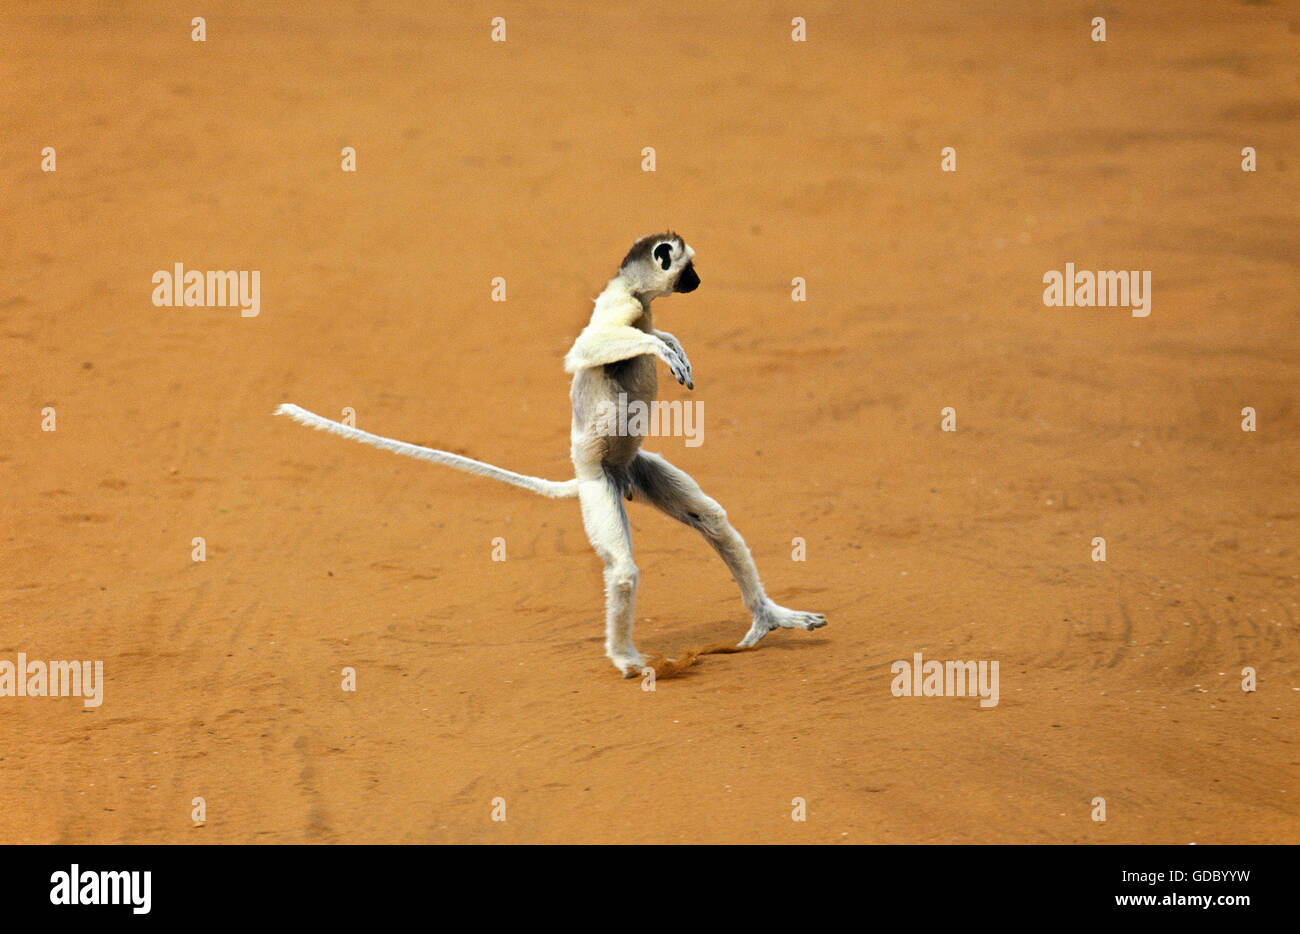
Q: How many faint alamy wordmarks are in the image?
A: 5